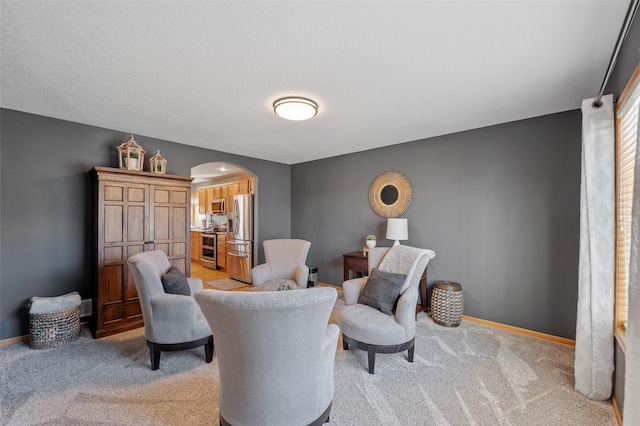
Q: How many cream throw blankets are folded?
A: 1